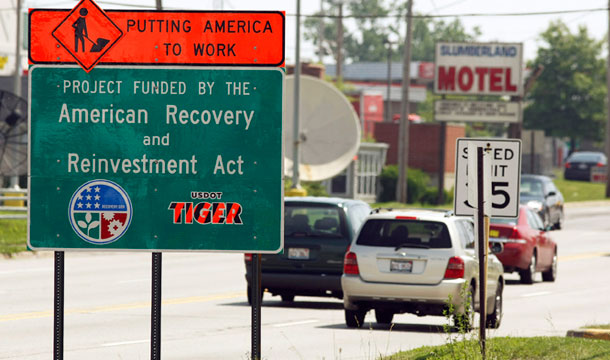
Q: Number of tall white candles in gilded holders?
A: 0